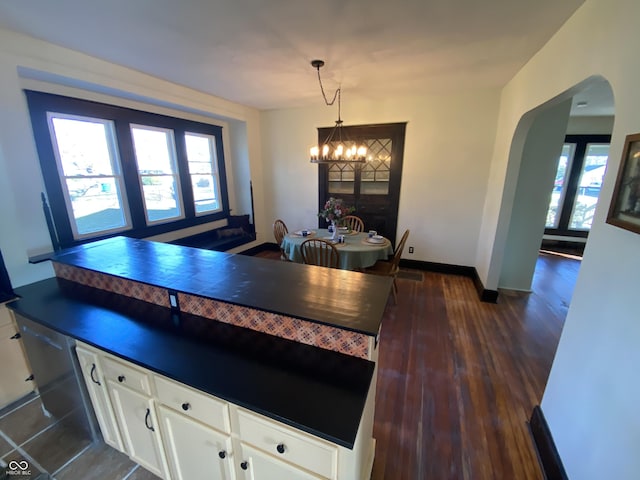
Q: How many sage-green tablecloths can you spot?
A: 1